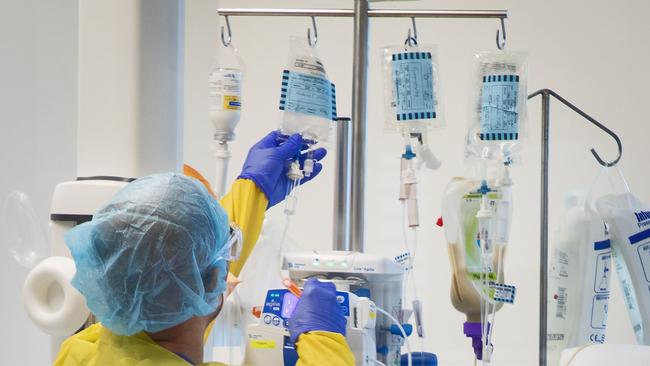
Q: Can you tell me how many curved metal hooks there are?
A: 5